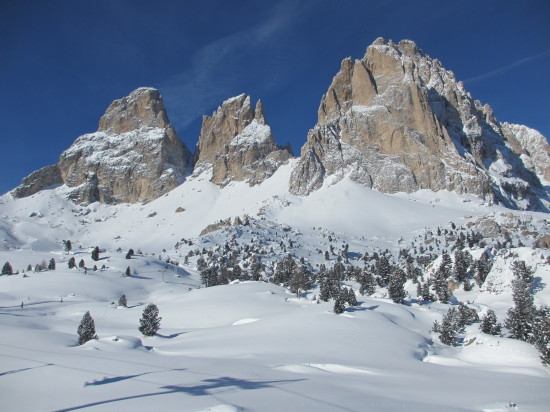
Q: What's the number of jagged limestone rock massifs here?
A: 3